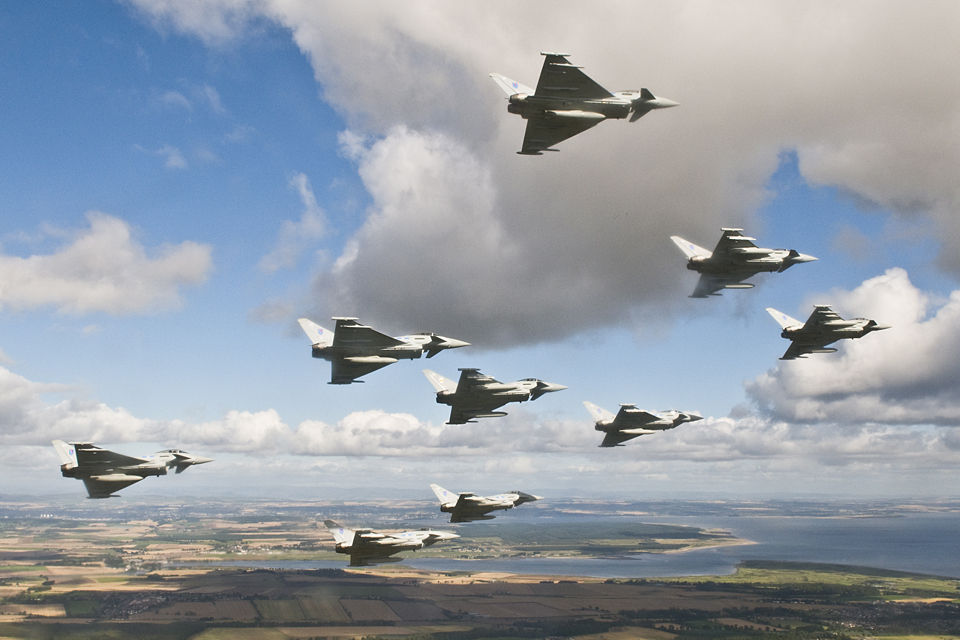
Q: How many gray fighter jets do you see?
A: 9